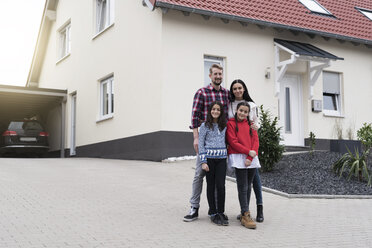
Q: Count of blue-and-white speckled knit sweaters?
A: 1